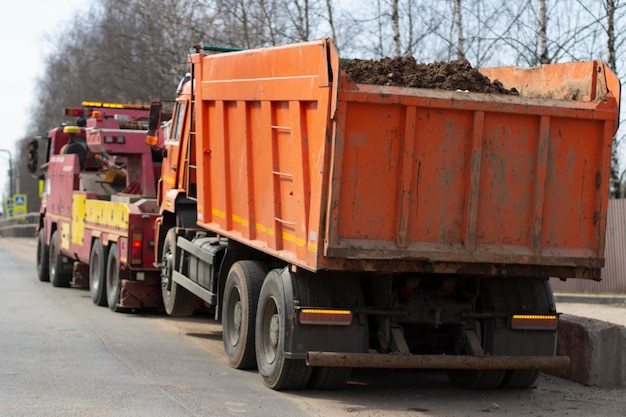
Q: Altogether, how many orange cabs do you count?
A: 1